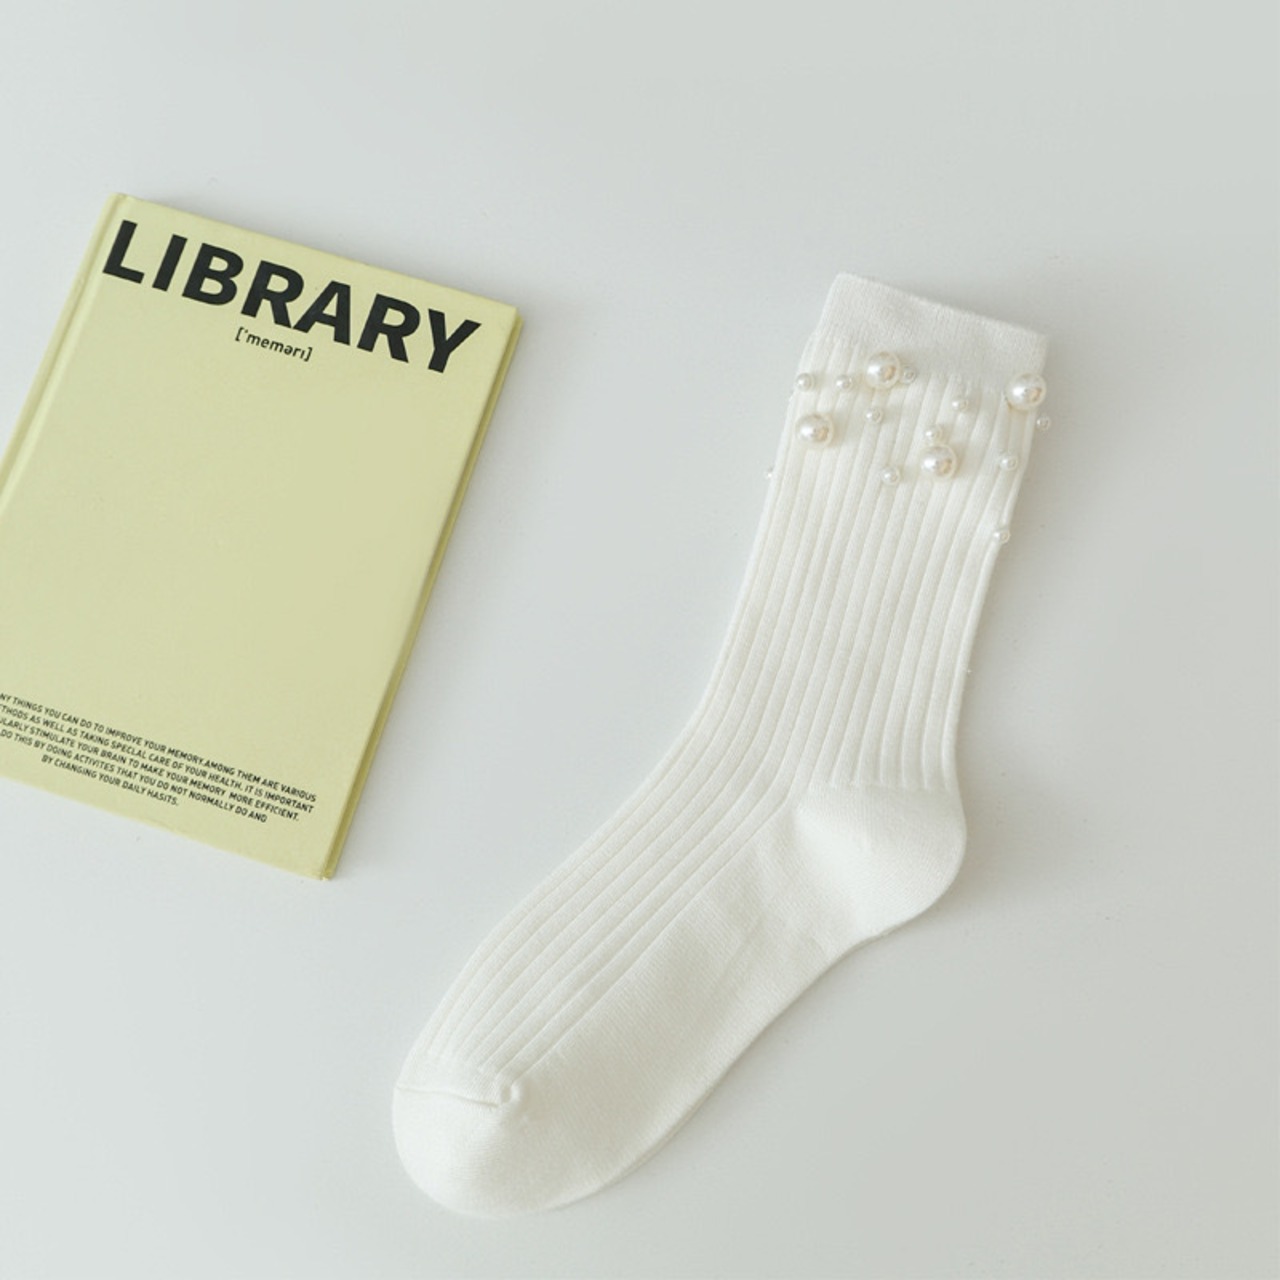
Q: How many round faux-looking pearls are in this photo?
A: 15